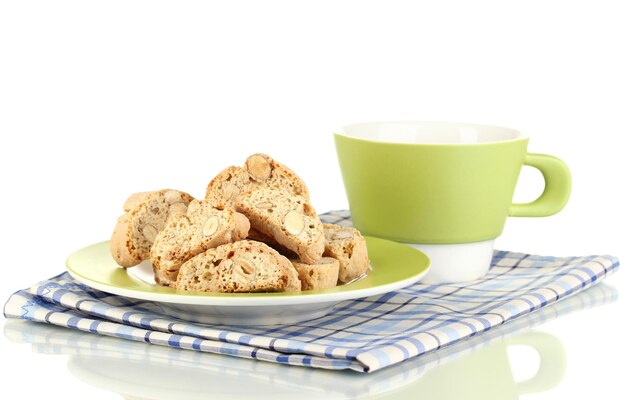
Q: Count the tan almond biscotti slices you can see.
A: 7